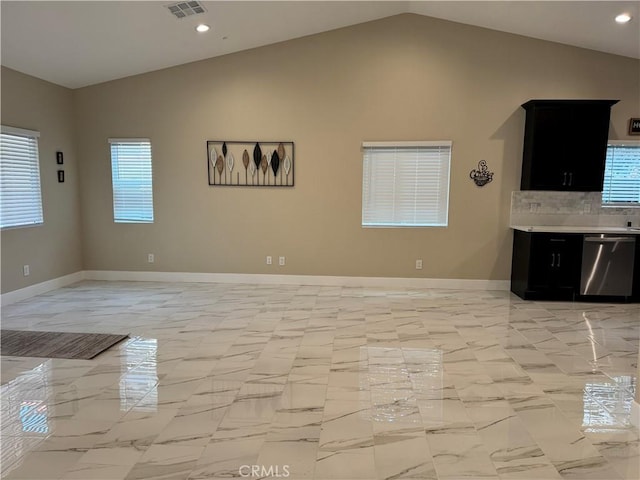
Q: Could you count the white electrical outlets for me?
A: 5